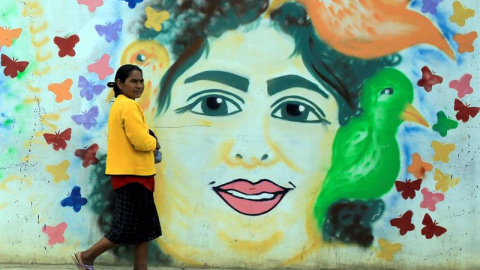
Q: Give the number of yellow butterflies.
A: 6